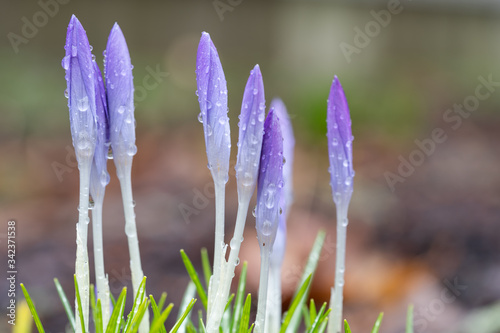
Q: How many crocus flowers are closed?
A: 8